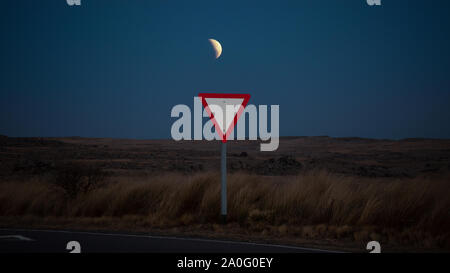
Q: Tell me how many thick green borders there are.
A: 0